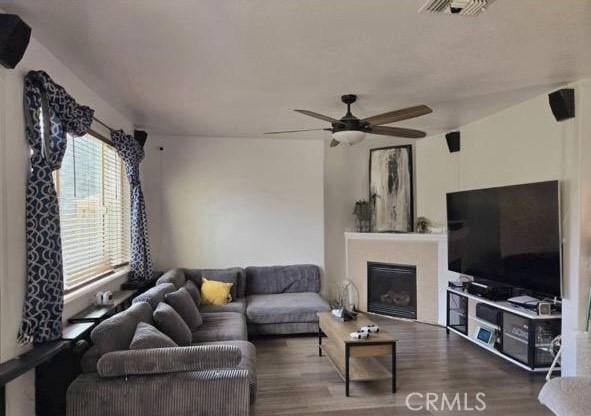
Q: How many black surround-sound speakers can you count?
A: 4